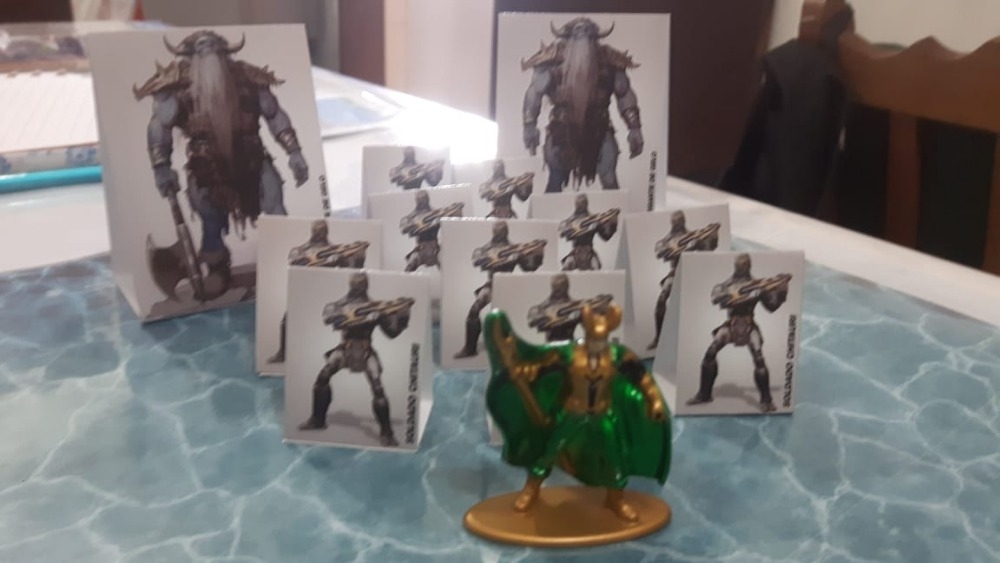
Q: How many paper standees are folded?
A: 12